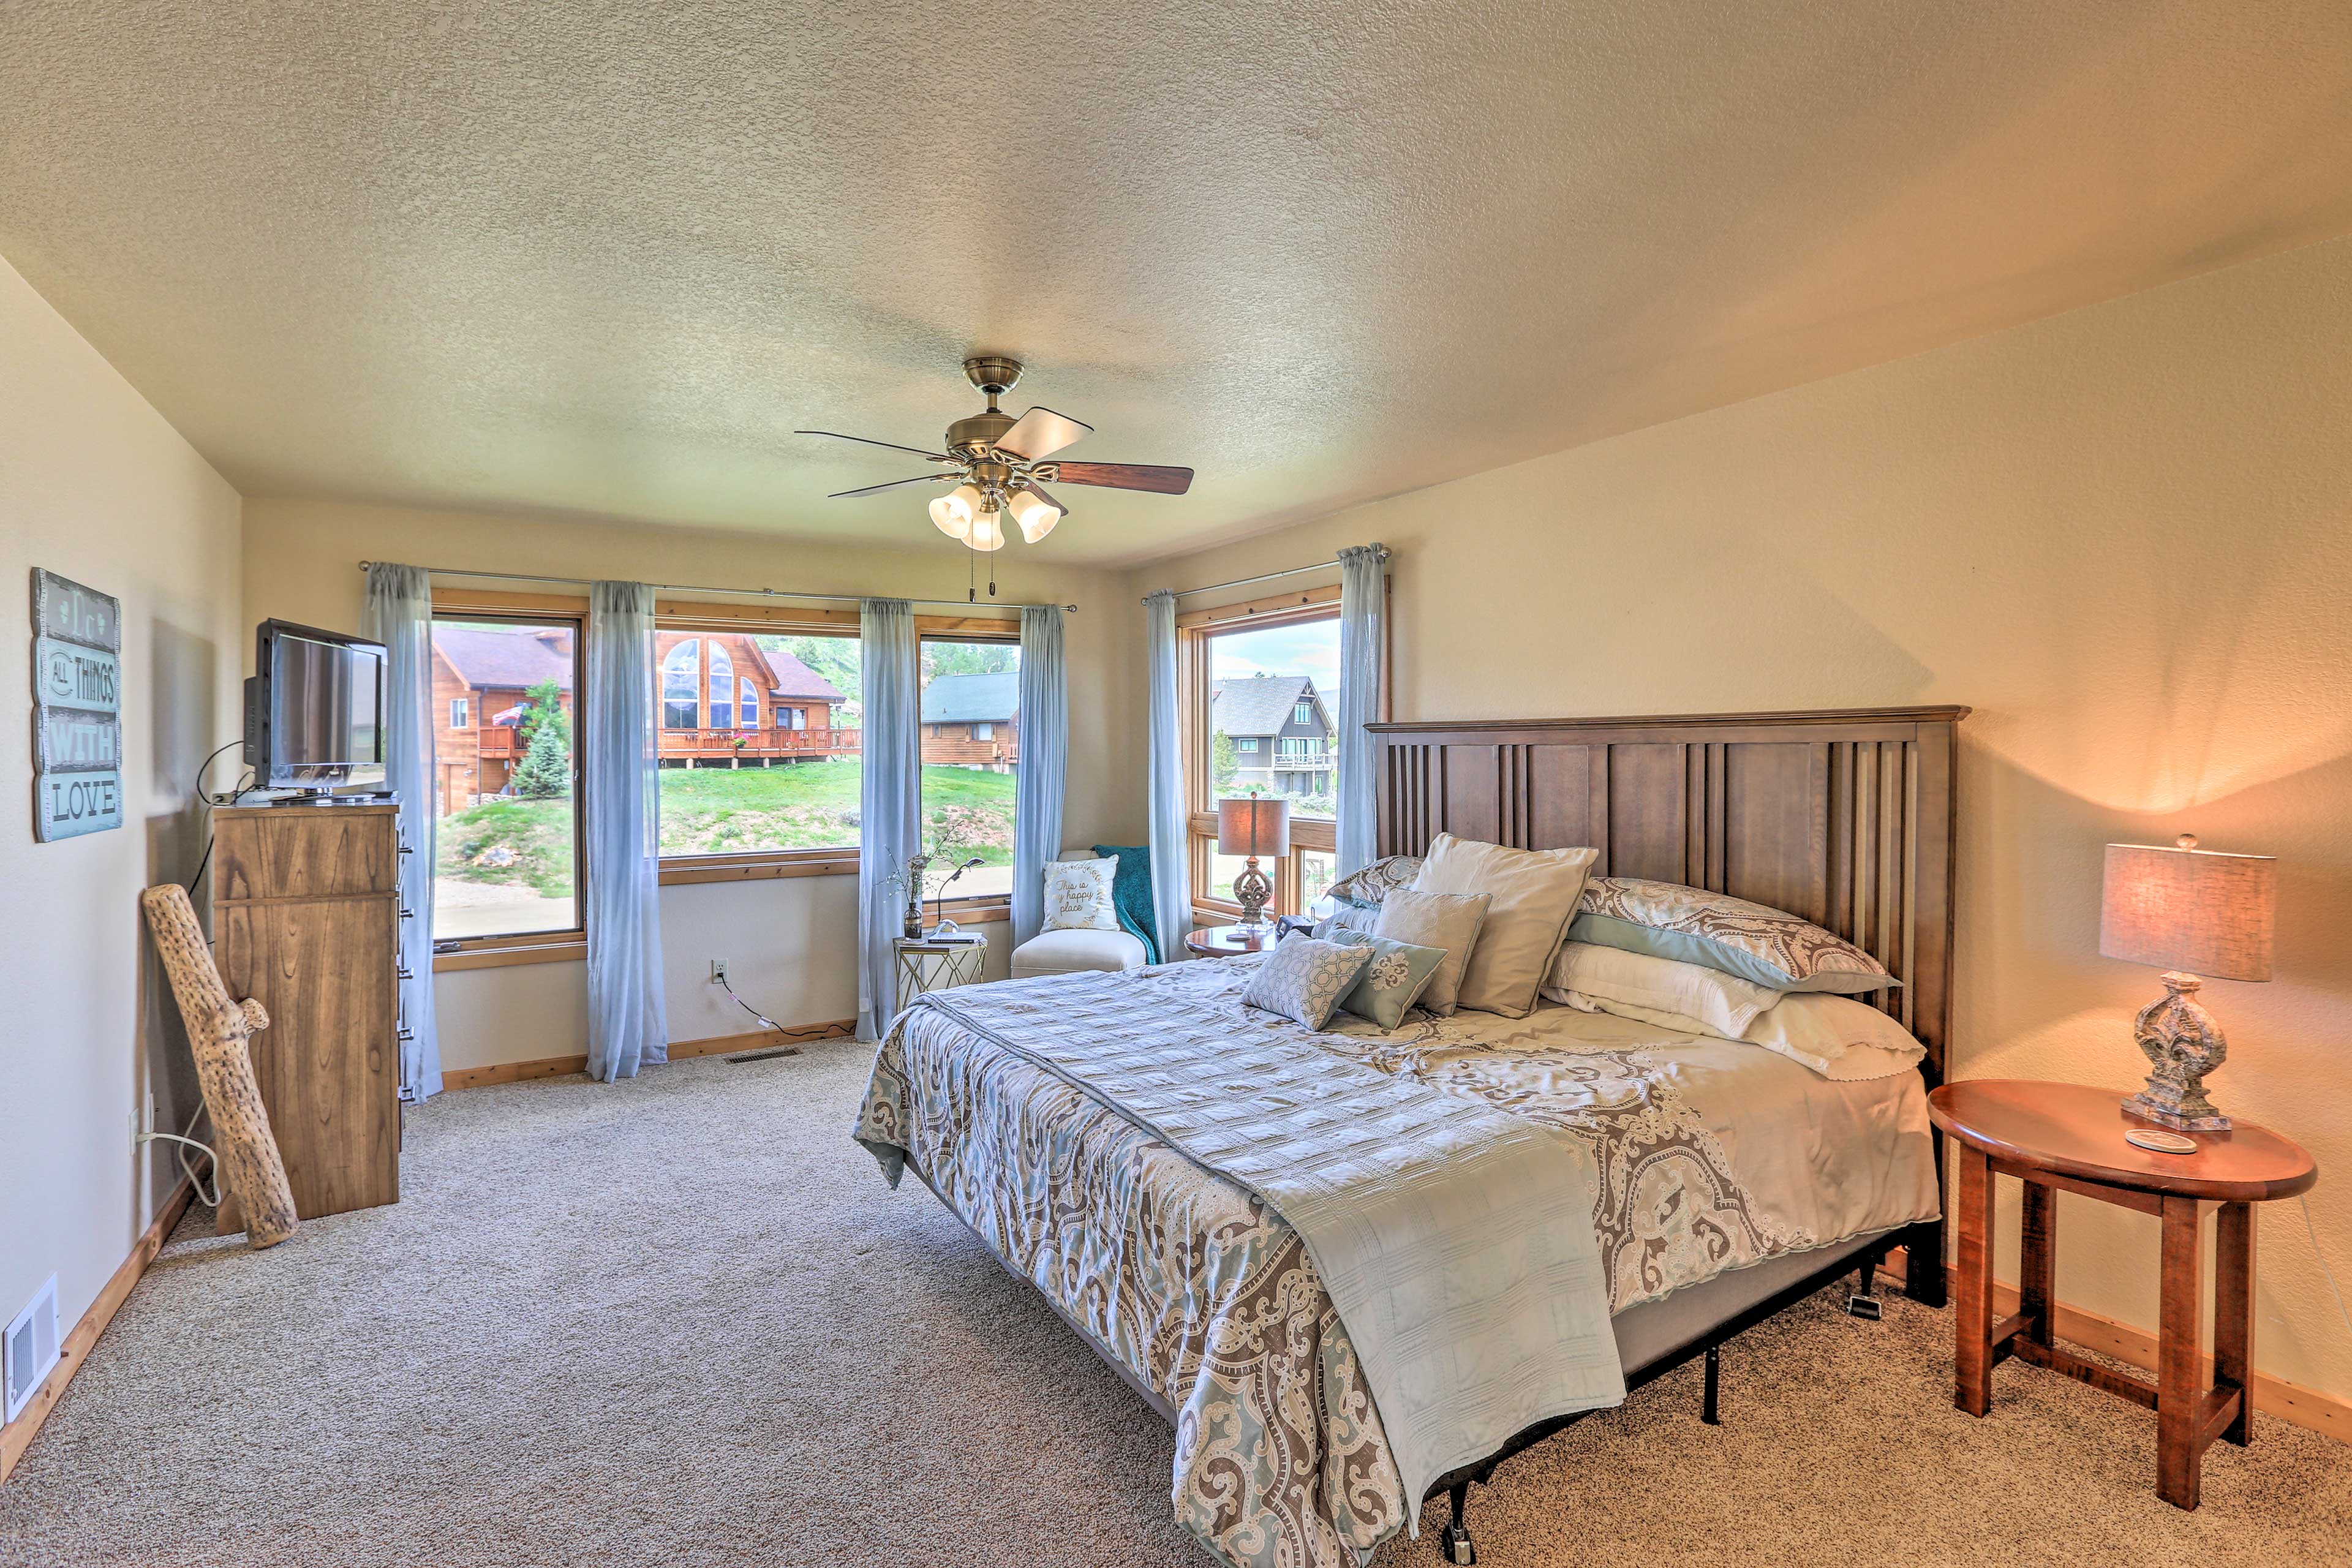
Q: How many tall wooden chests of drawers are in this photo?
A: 1